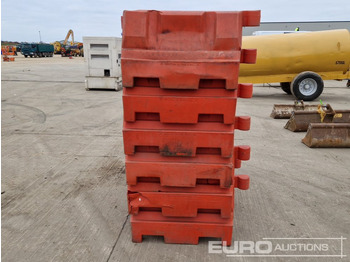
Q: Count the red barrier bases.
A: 6